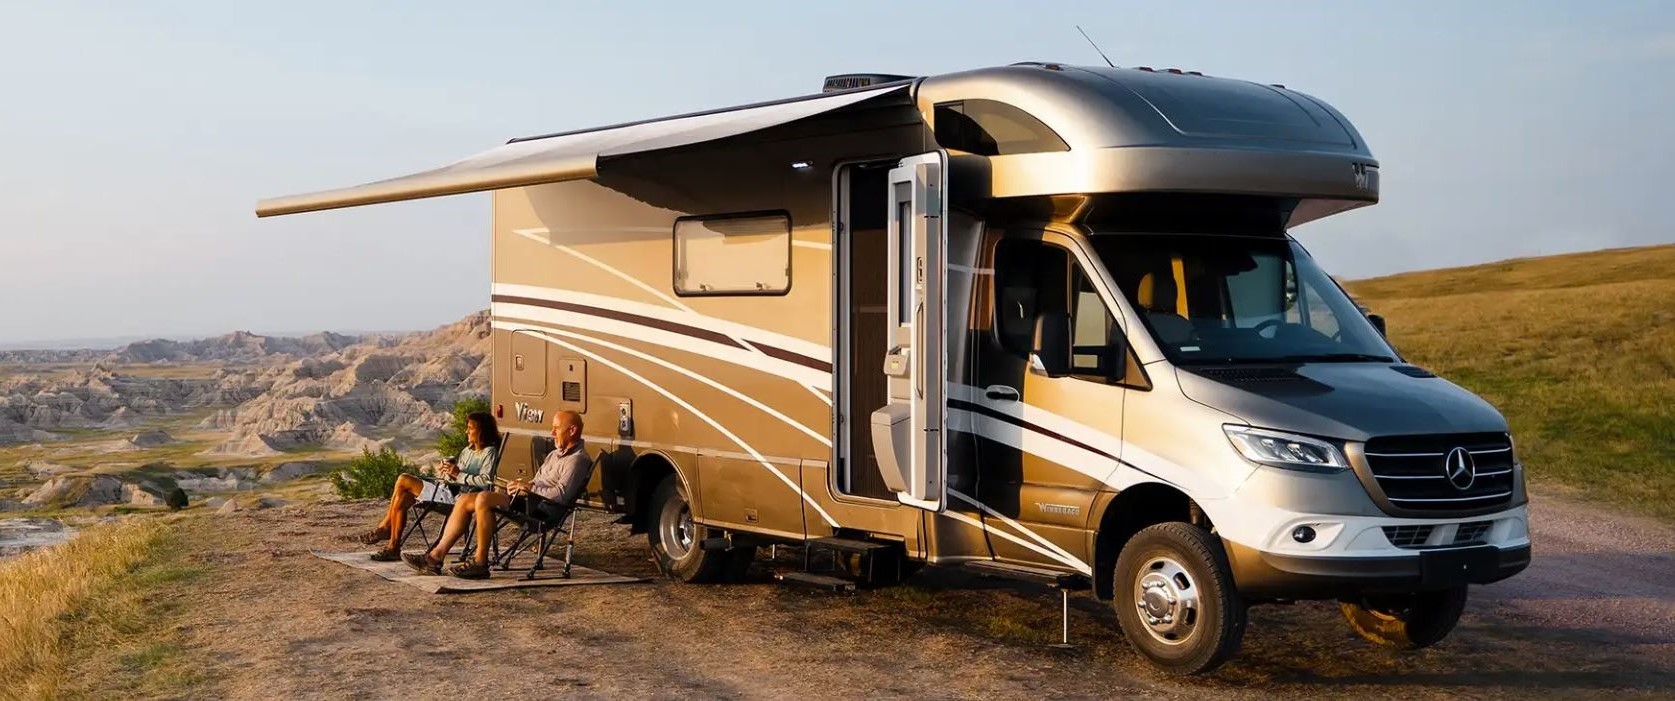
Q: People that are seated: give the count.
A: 2